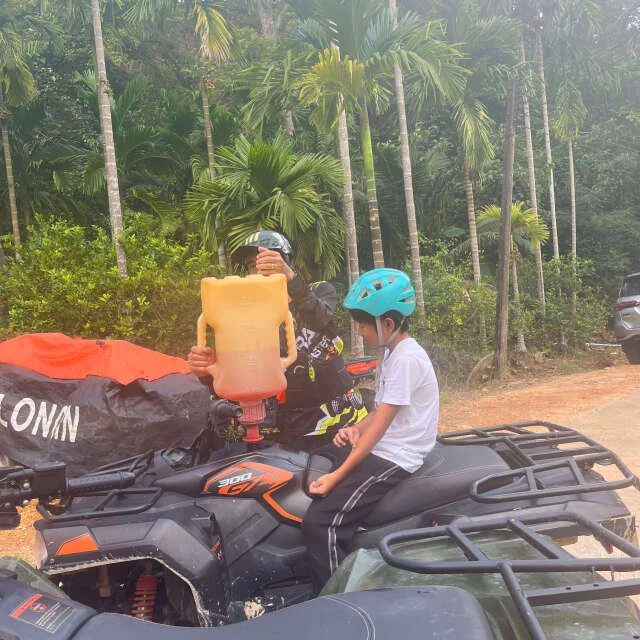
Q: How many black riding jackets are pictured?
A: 1